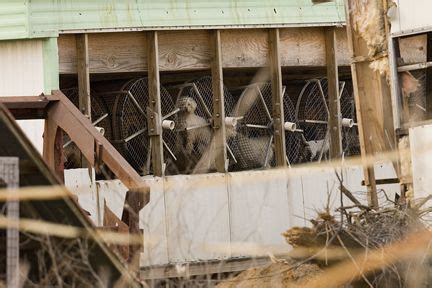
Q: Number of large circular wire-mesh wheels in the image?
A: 5